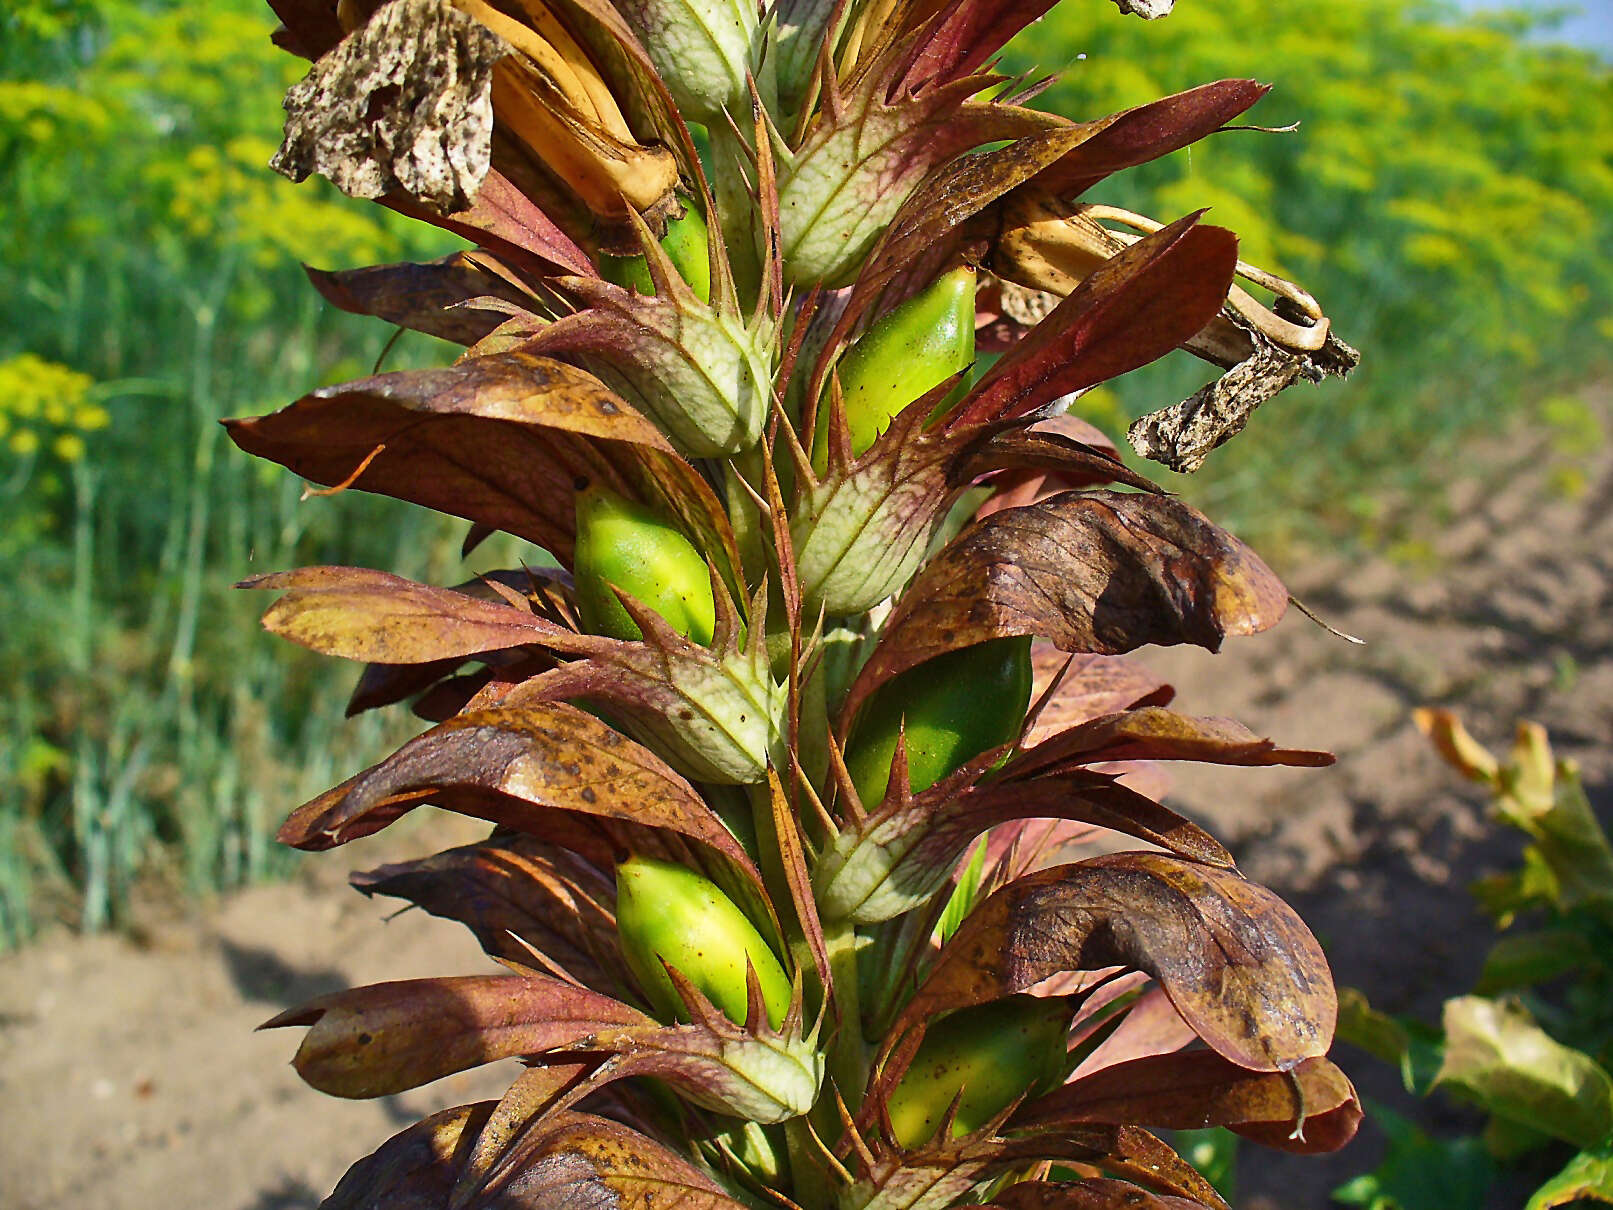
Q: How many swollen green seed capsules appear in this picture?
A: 6